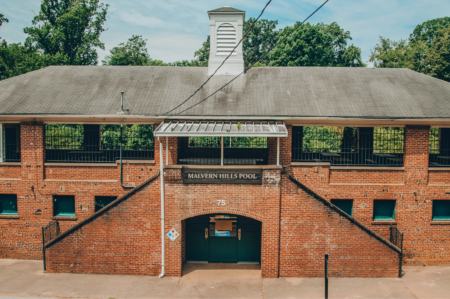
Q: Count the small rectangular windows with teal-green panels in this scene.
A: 6